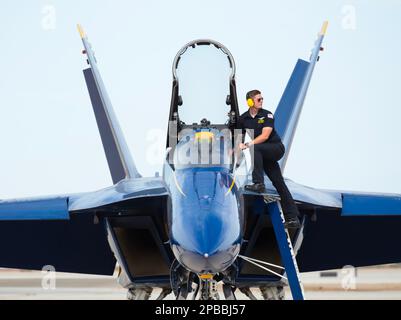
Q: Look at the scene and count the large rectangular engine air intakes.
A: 2